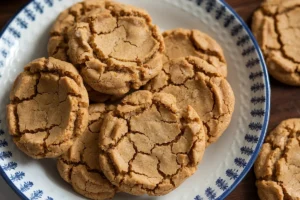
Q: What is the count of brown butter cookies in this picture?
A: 9